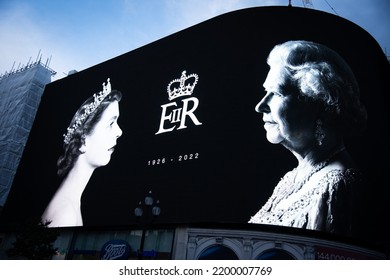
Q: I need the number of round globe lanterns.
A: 3